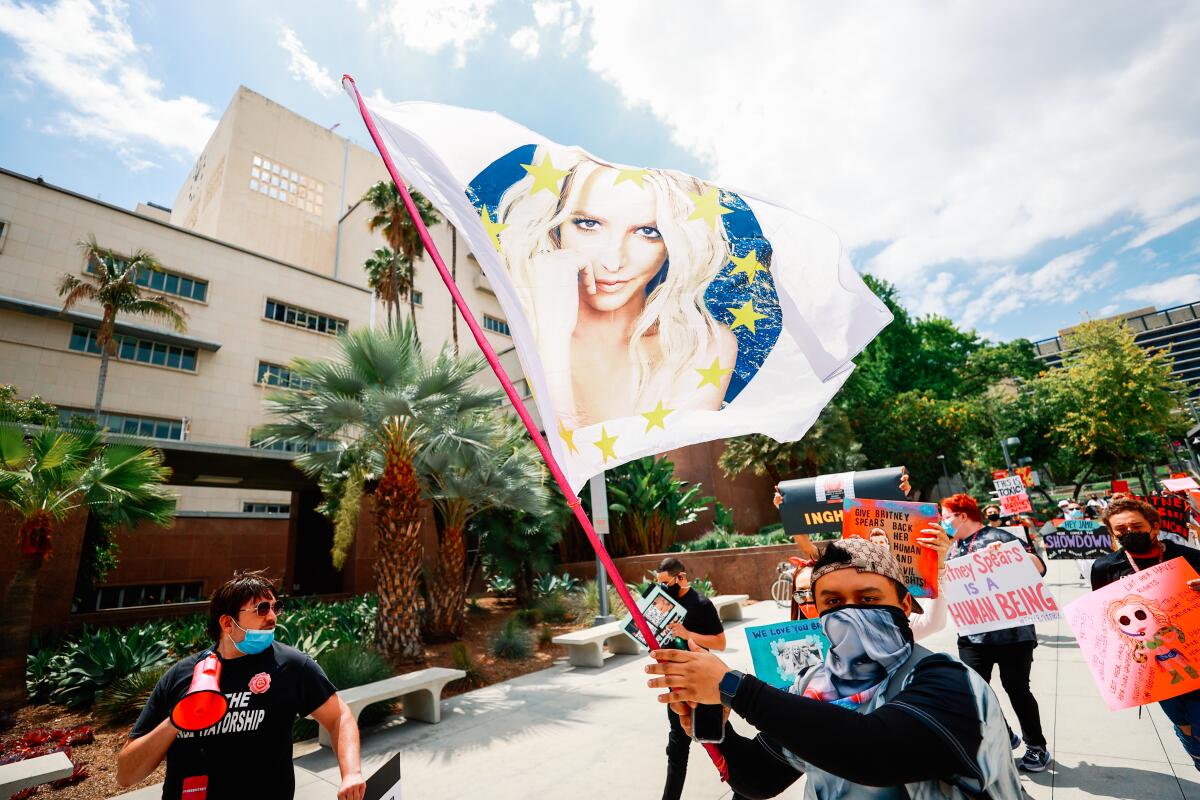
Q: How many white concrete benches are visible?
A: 4